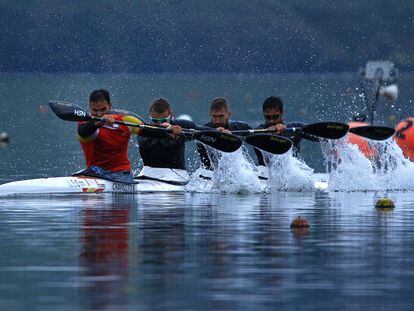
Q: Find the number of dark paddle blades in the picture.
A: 5